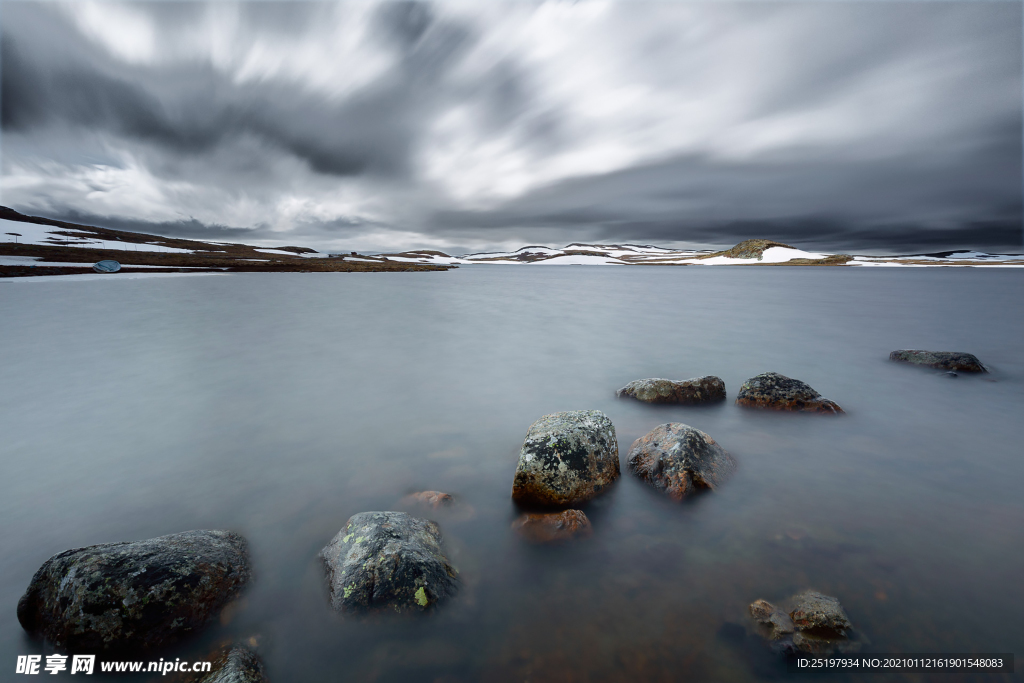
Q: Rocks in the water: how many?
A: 11